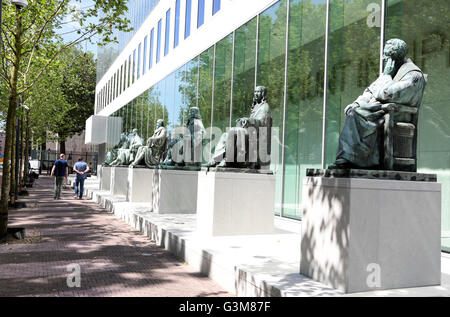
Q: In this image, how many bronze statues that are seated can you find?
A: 6